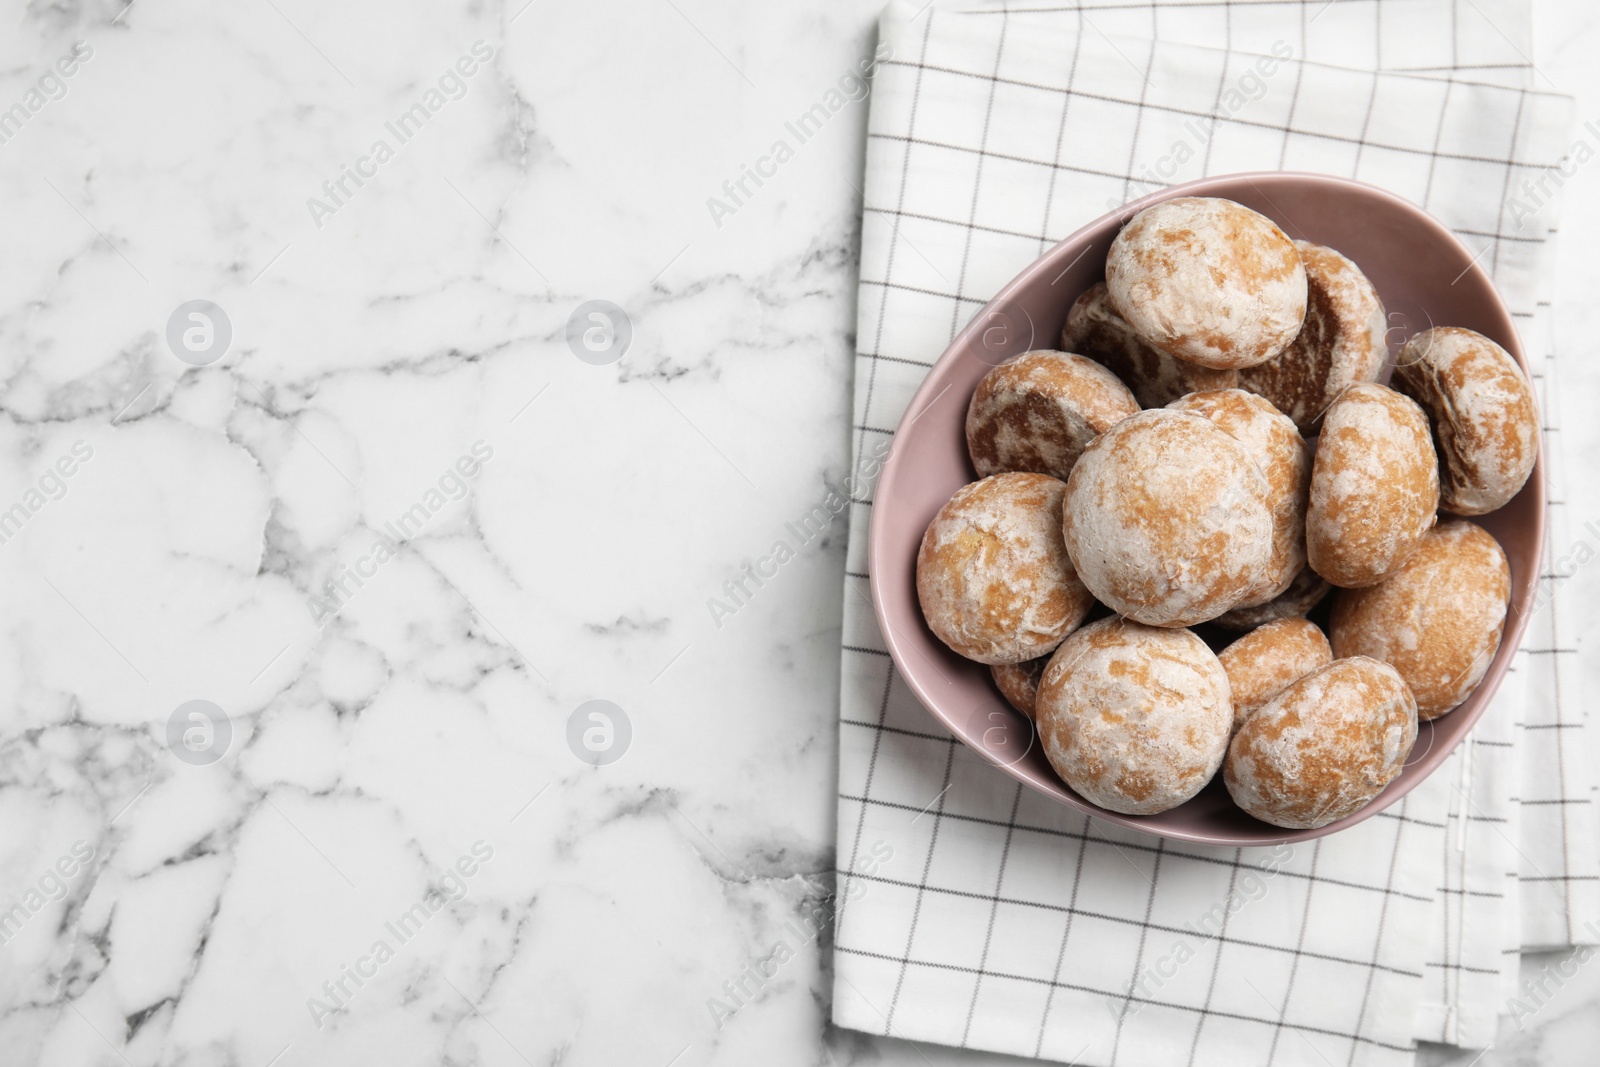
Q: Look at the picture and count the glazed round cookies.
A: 15